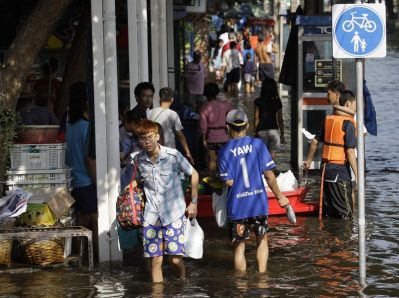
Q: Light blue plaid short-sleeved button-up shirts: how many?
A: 1